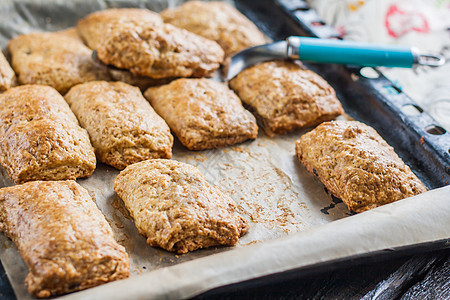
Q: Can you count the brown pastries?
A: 11